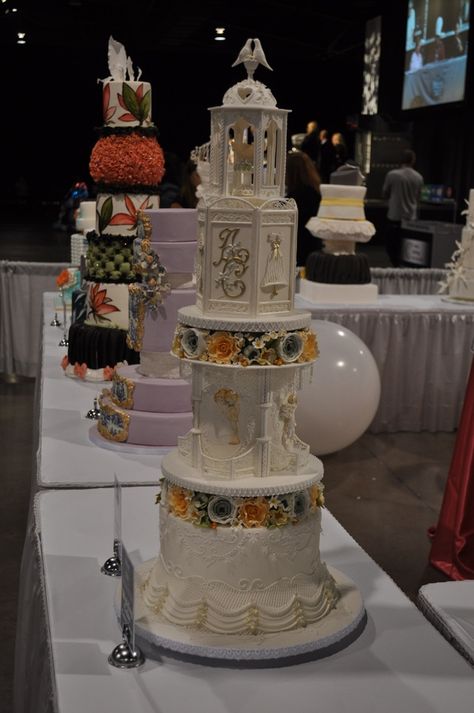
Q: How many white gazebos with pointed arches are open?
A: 1